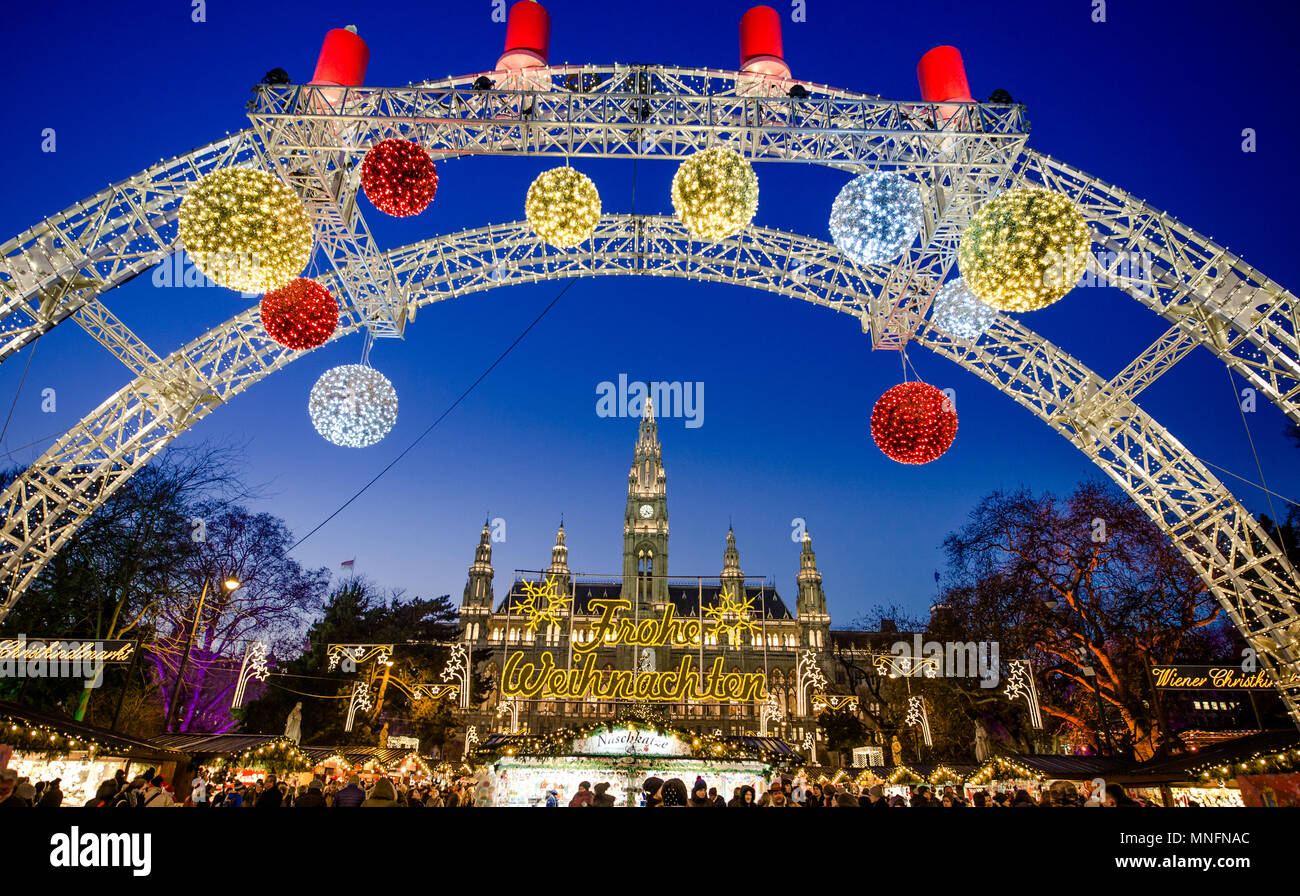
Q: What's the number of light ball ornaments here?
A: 10